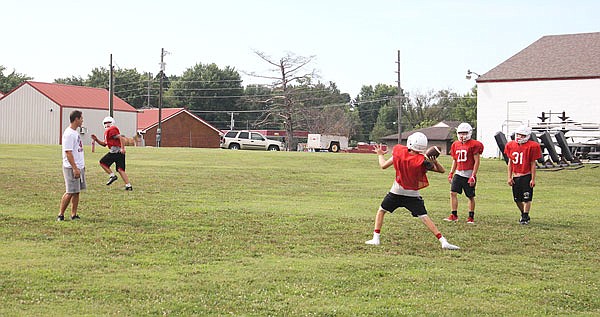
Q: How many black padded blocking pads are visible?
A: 5